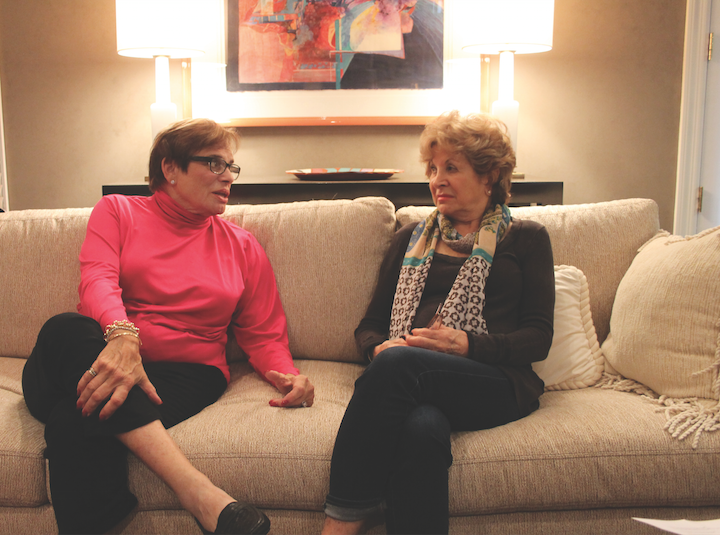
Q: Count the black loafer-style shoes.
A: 1